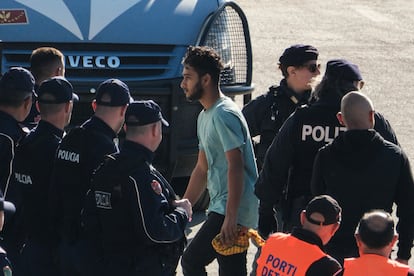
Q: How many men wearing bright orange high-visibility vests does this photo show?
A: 2